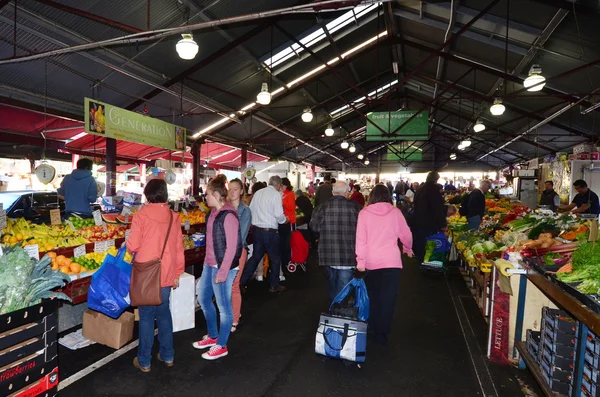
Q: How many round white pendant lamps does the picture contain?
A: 14